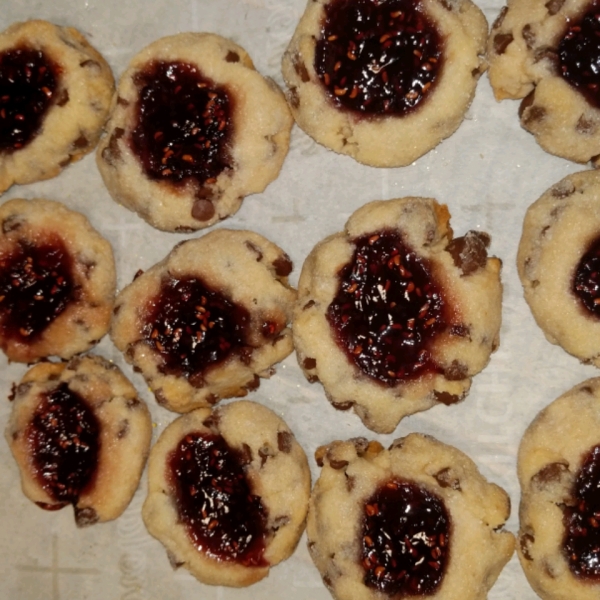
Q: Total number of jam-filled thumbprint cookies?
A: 12